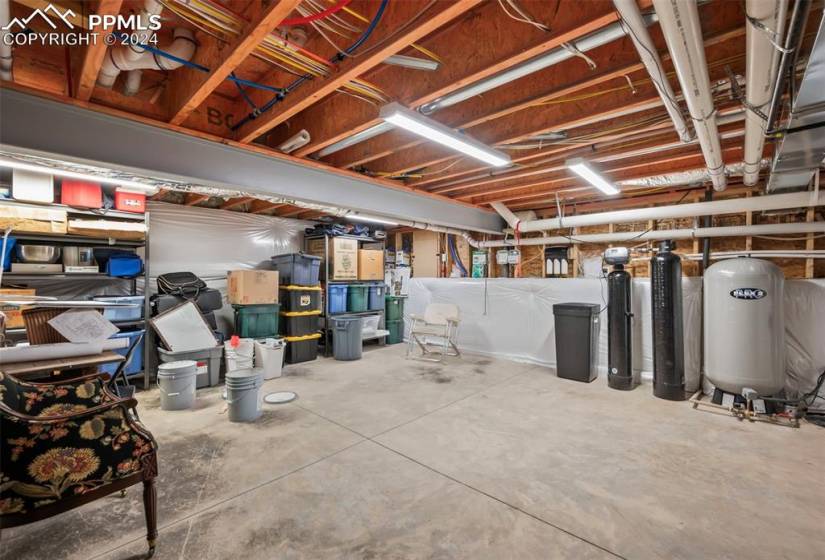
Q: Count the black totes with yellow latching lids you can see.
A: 3